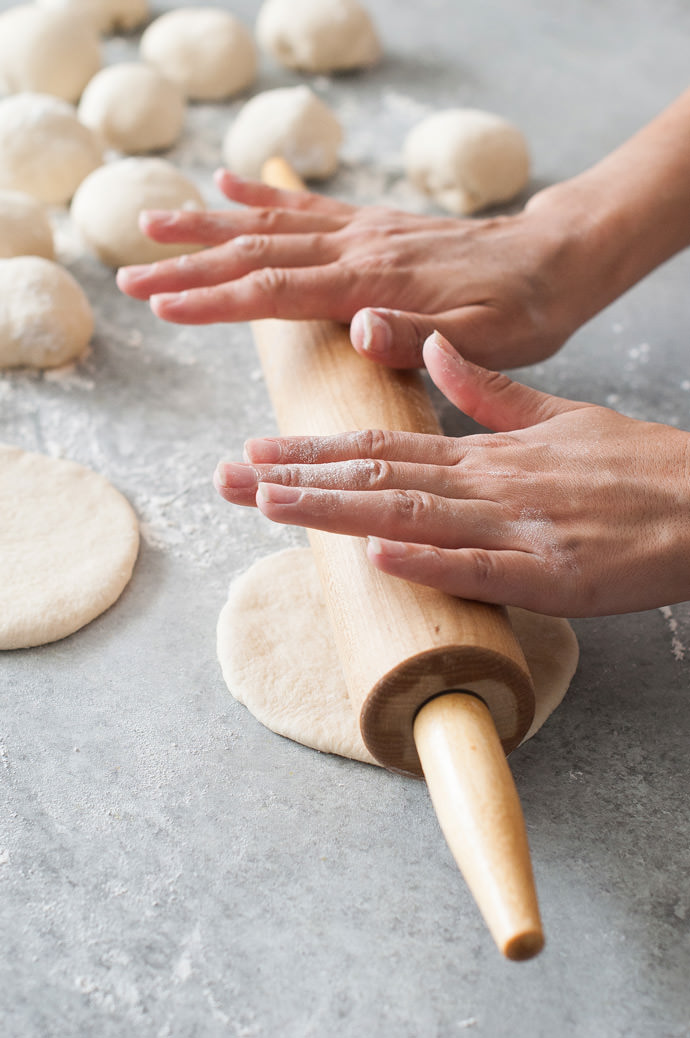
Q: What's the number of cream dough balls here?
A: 11